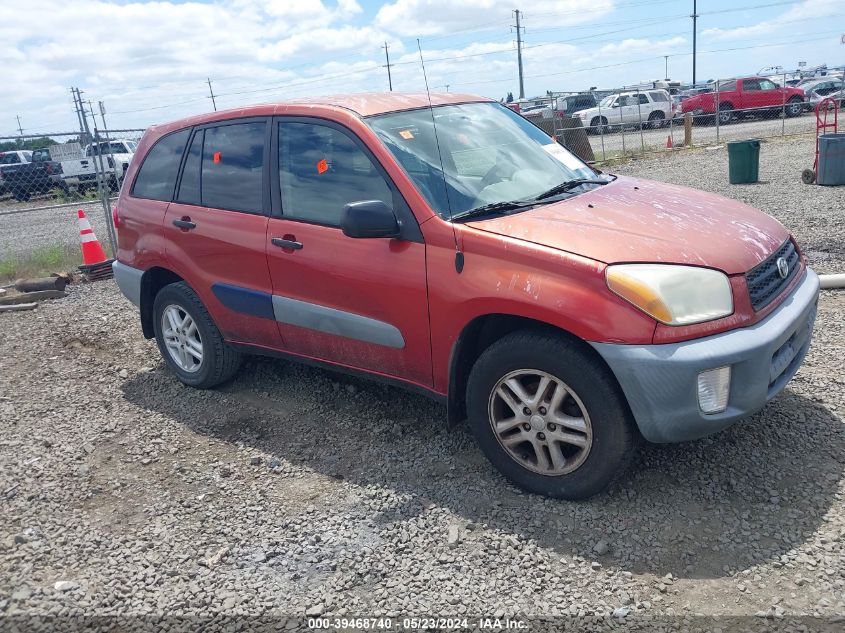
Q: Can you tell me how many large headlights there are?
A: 1